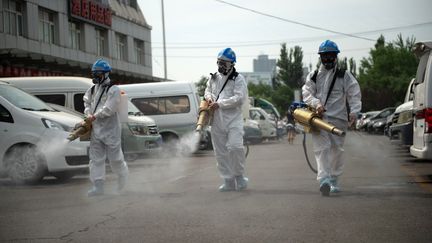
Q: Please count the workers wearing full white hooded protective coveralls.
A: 3